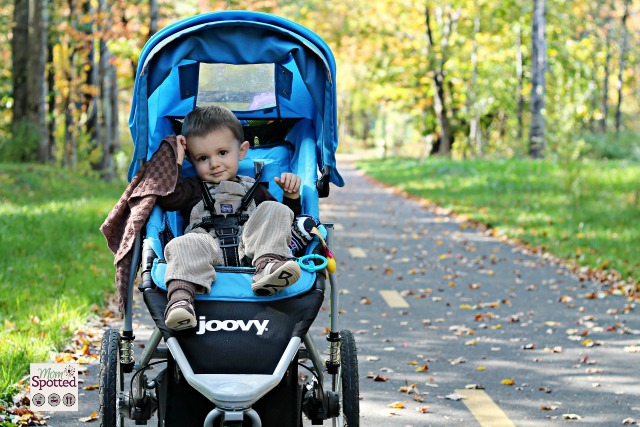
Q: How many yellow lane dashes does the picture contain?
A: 3